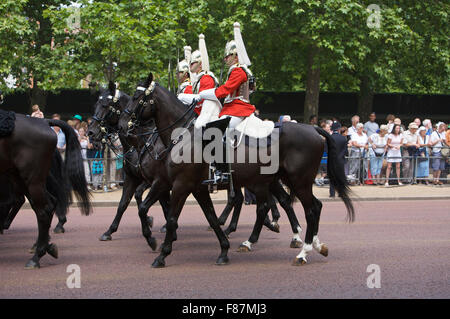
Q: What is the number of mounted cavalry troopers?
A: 3